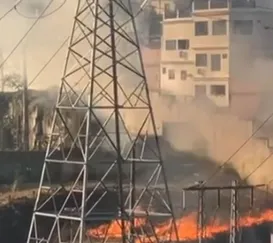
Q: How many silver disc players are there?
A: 0